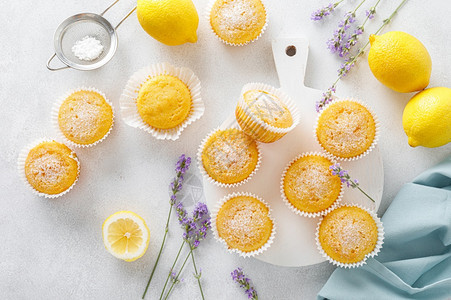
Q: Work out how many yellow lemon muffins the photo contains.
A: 10